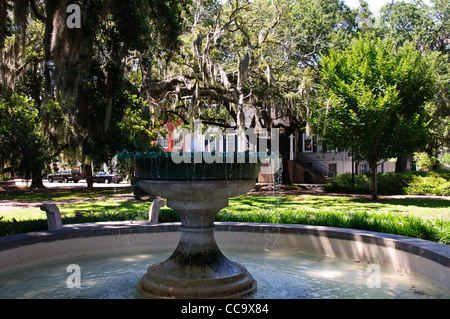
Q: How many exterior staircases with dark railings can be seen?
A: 1